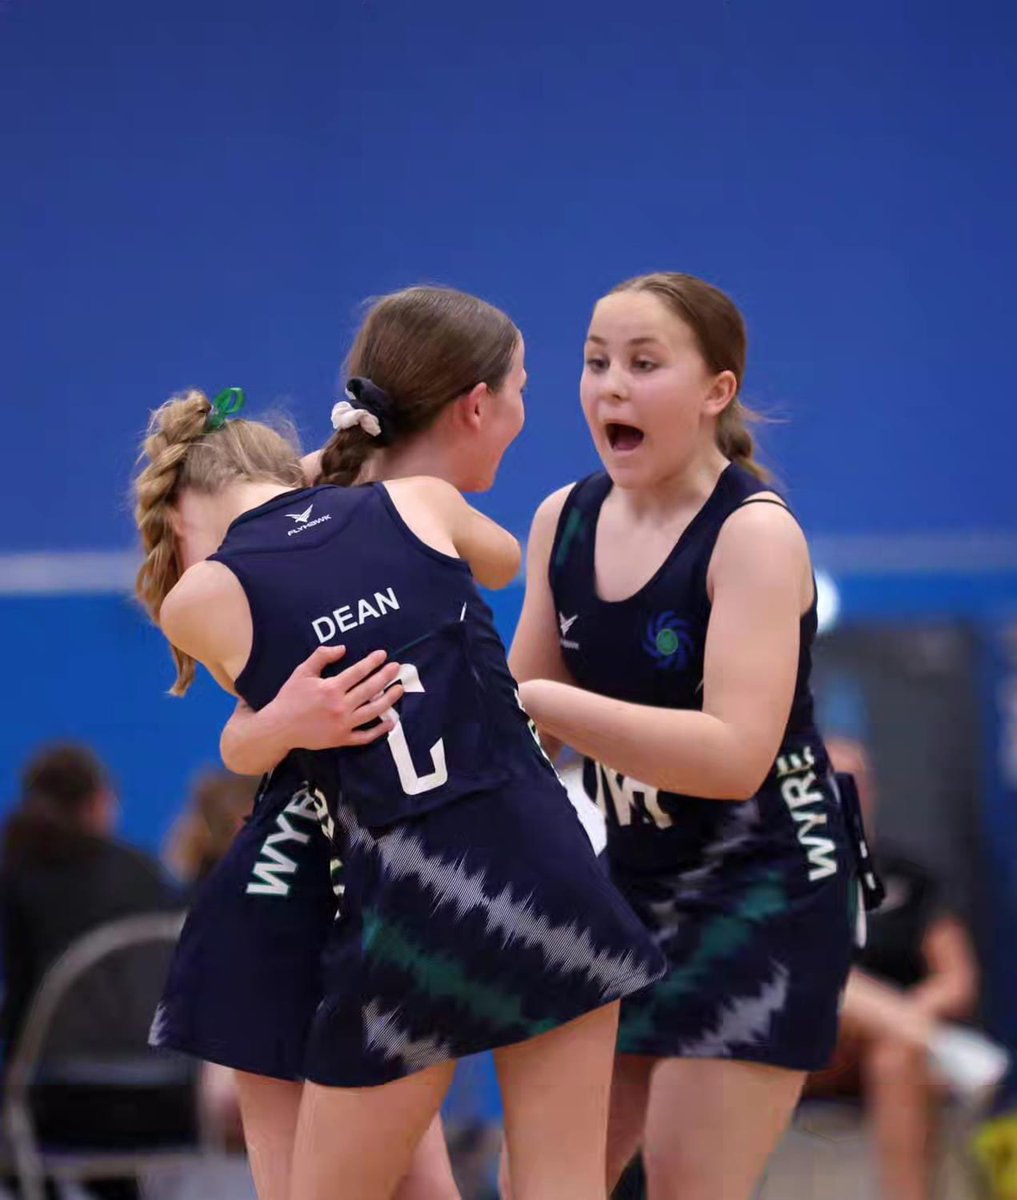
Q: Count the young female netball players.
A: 3